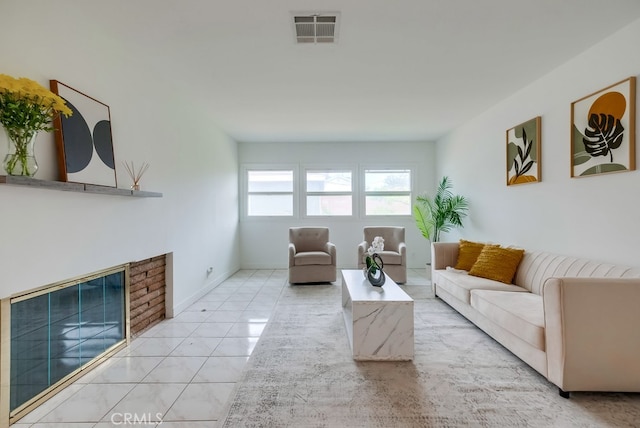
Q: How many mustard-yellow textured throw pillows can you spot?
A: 2